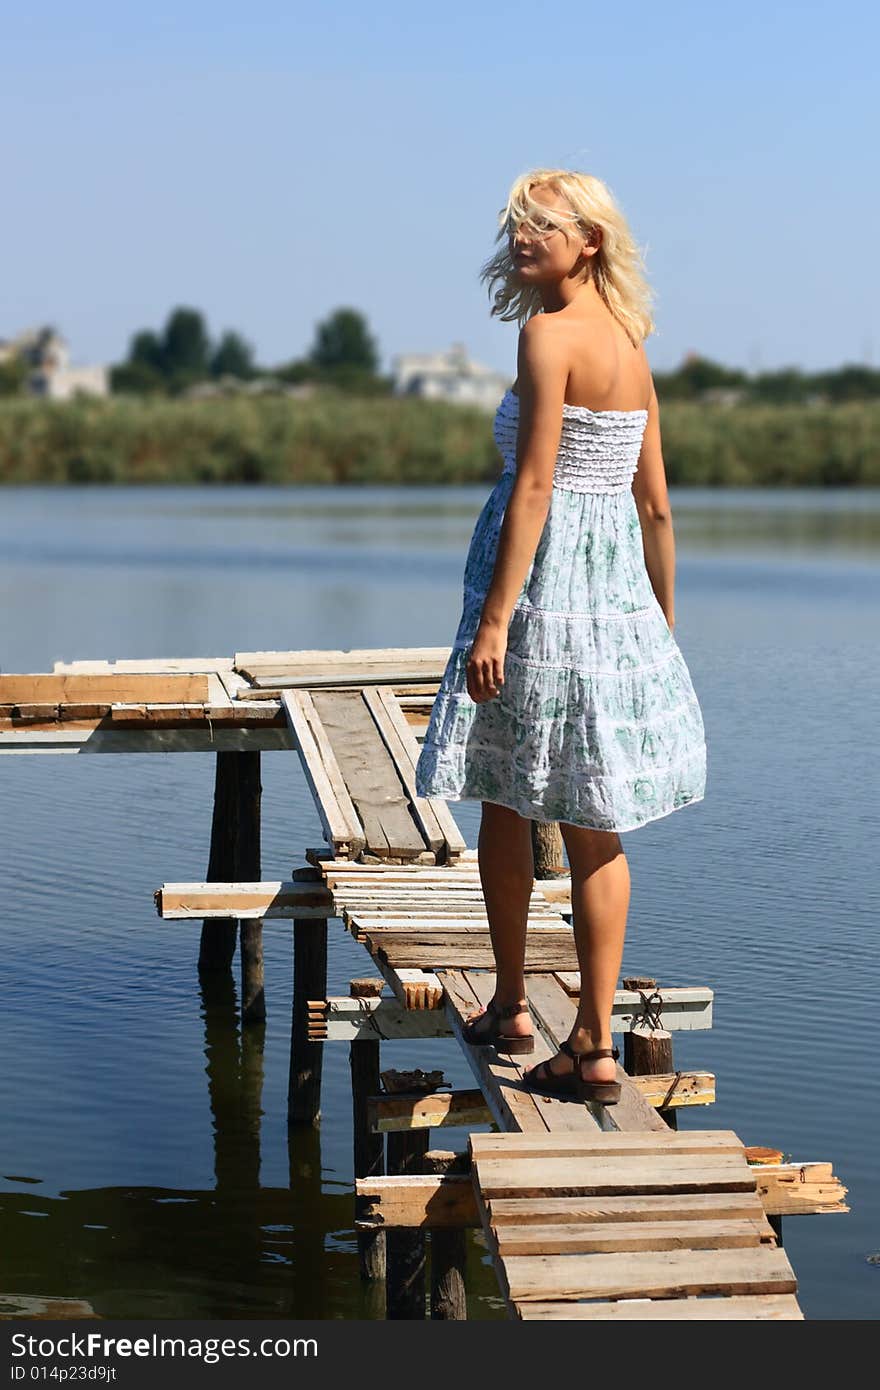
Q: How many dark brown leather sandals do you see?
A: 2